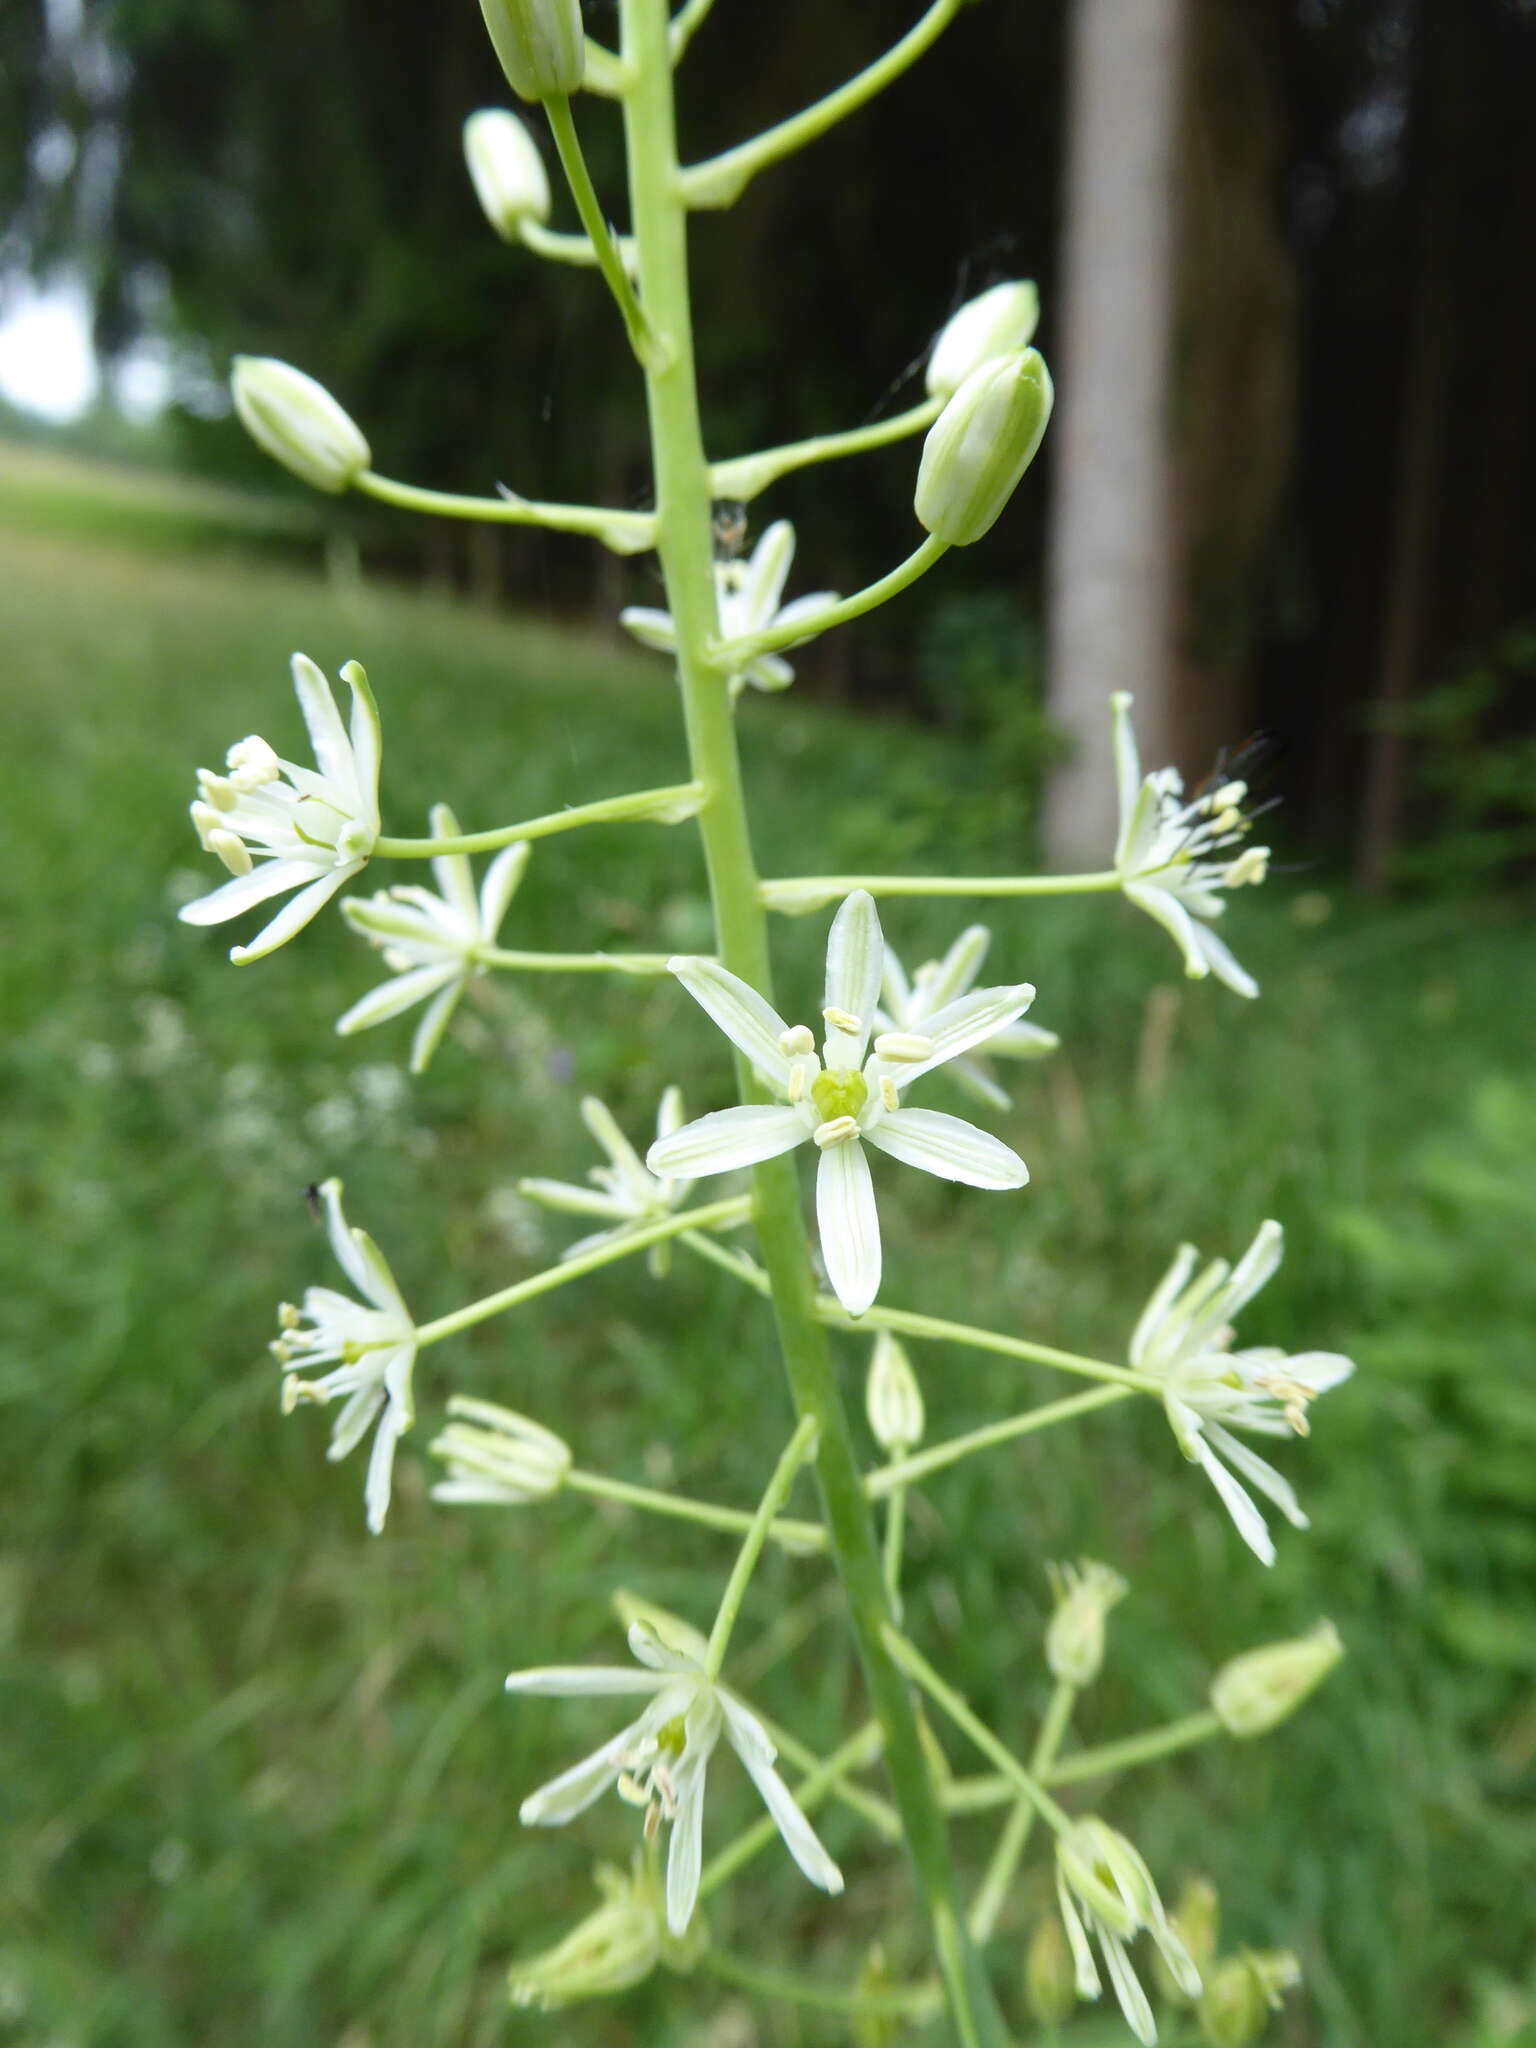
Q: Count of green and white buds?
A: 5